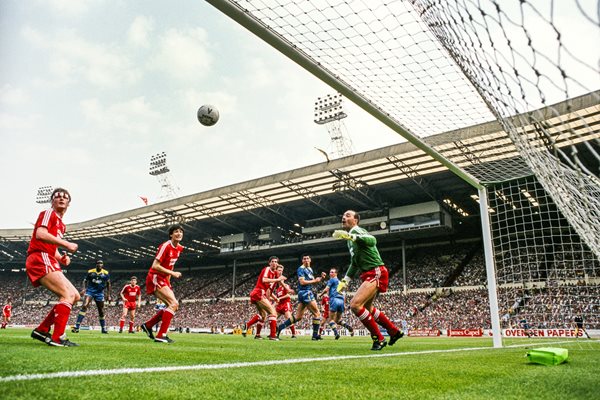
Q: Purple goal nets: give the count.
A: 0